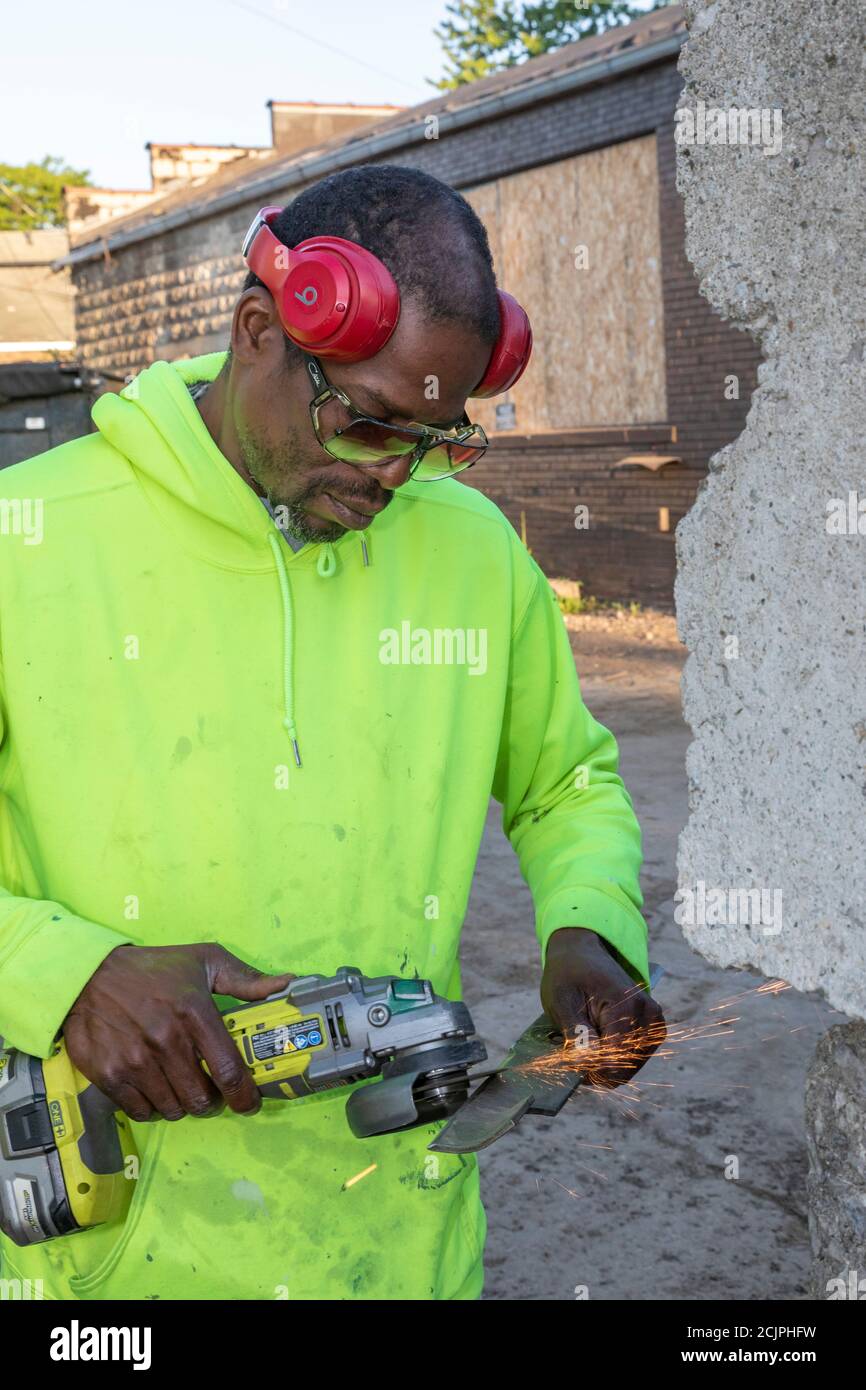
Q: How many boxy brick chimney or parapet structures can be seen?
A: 3